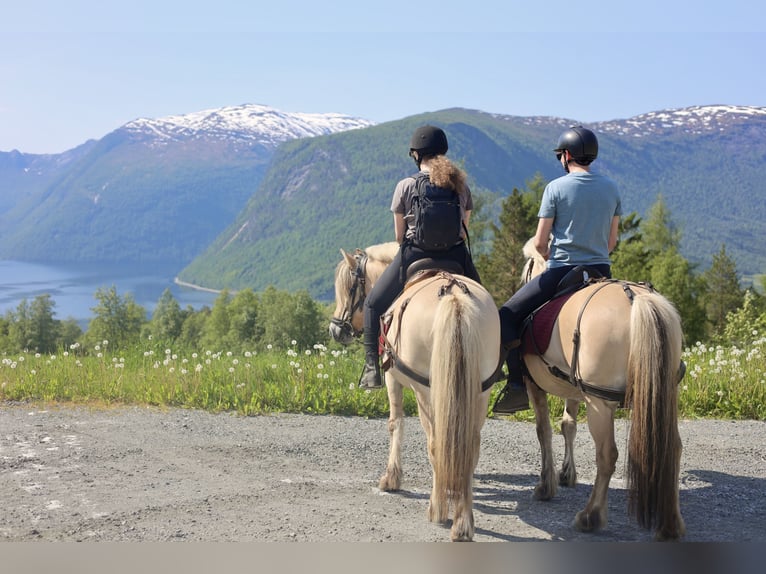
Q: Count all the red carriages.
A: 0